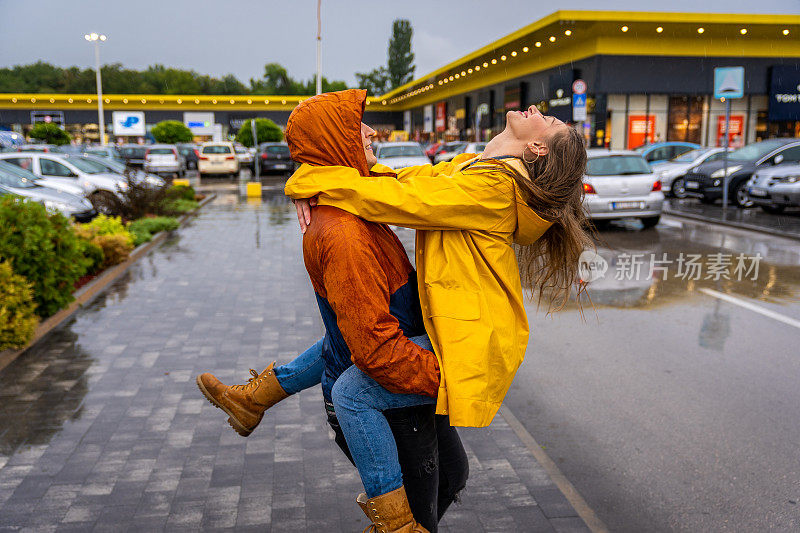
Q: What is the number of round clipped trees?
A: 3